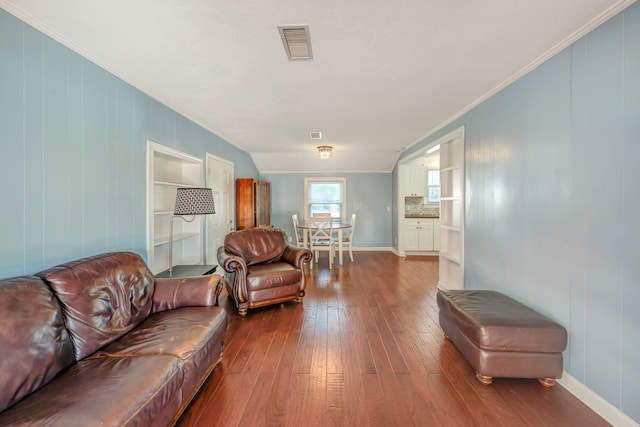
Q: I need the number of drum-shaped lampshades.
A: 1